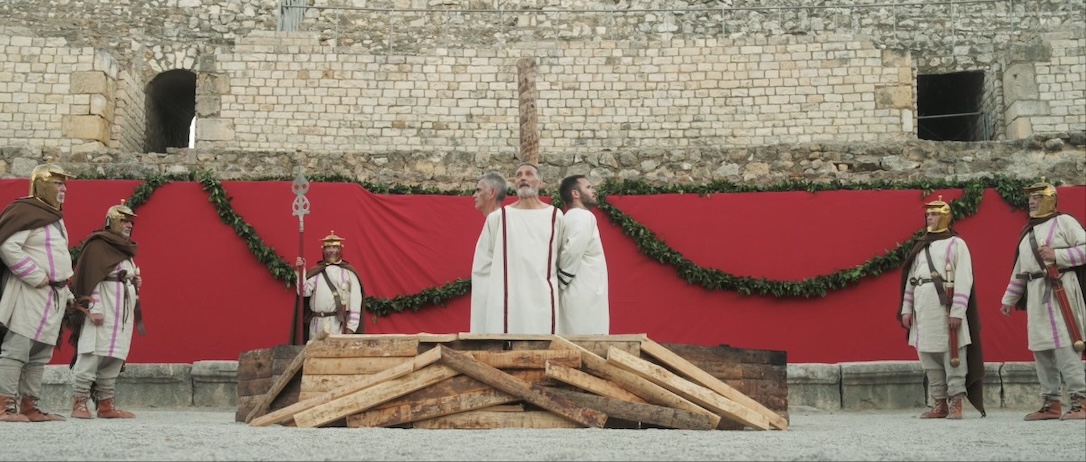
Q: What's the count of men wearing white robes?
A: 3